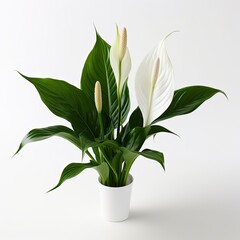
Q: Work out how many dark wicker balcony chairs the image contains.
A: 0